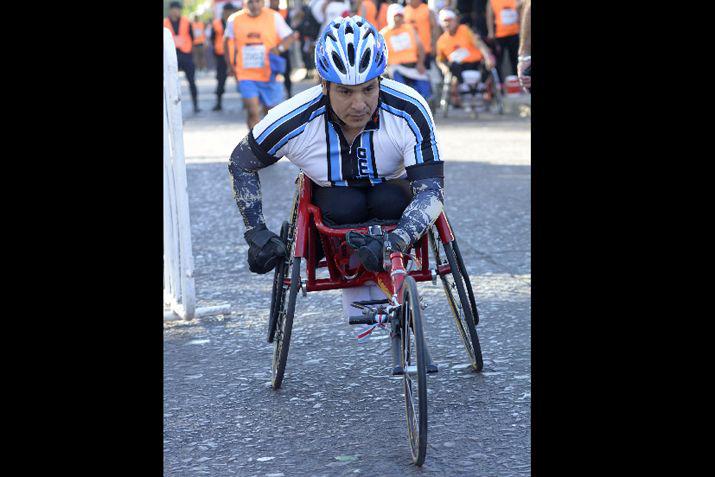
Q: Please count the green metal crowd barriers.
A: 0